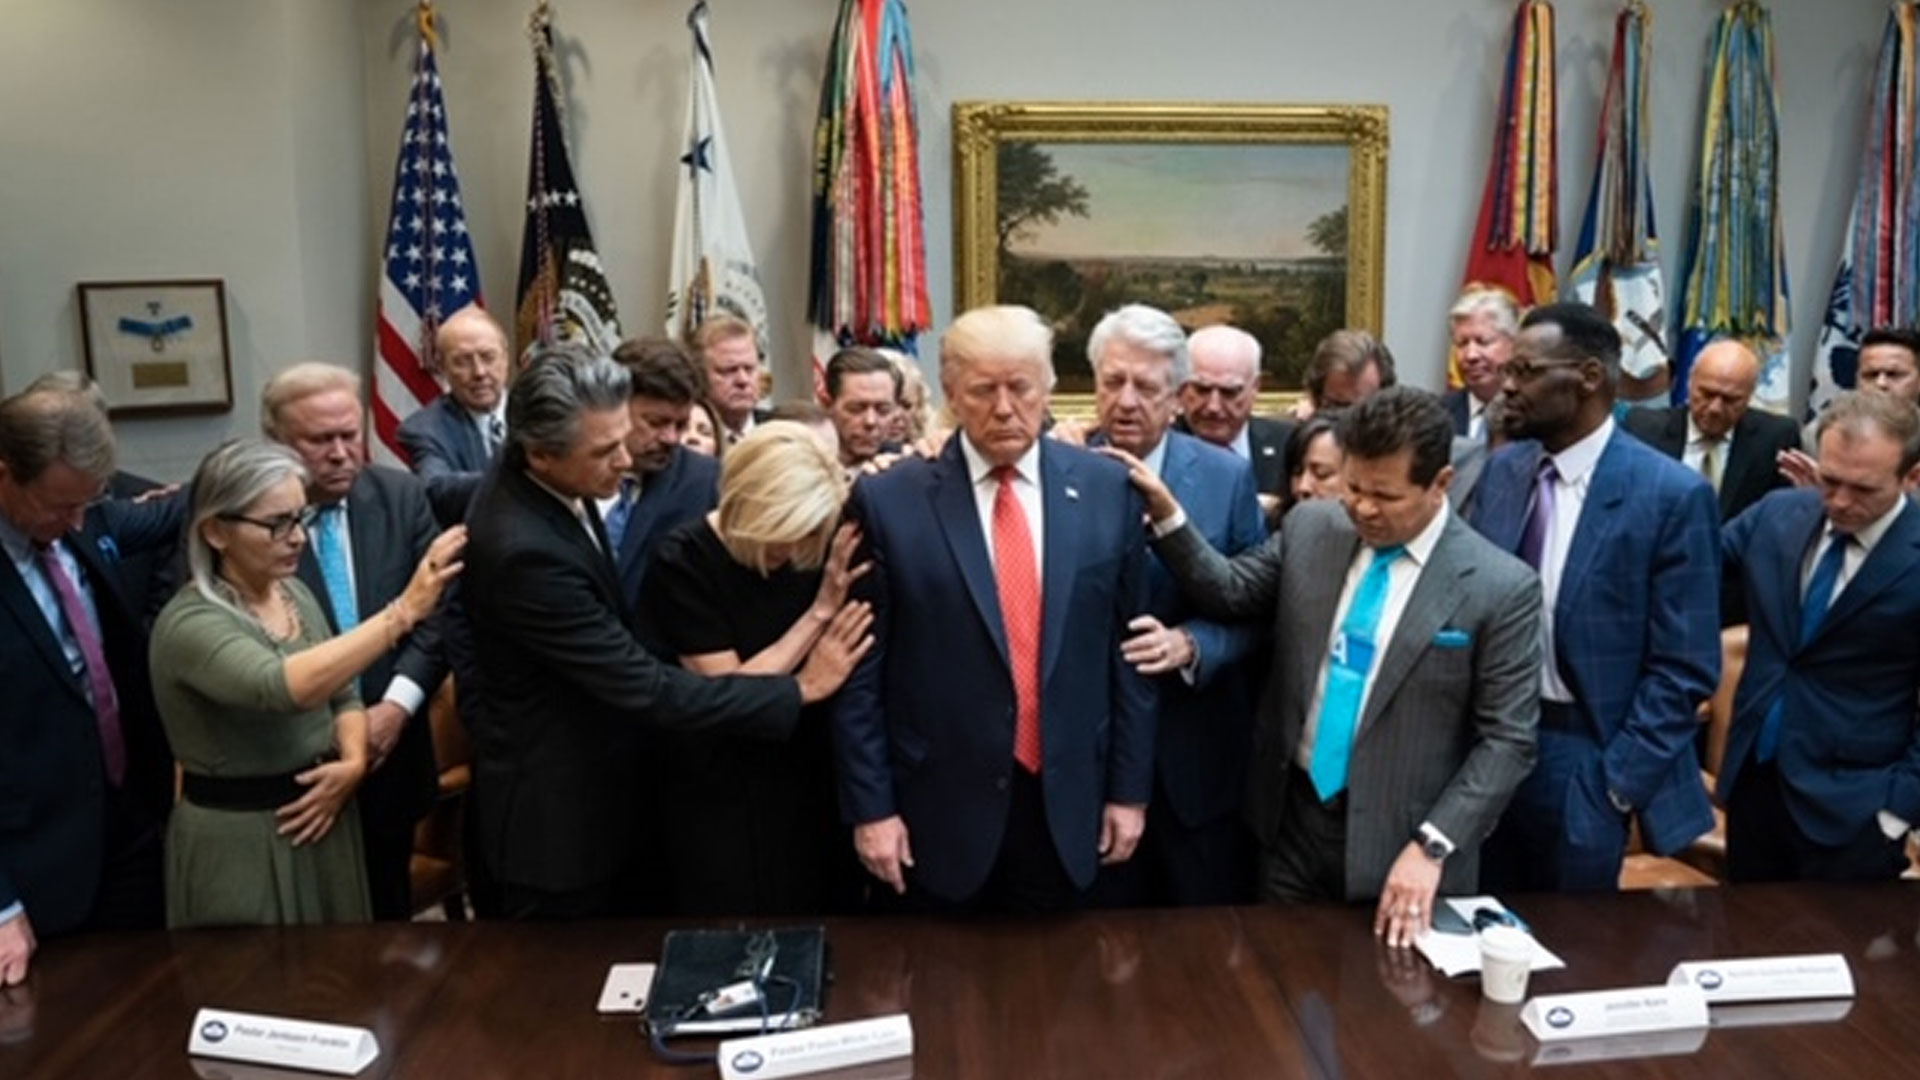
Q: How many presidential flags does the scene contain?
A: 1